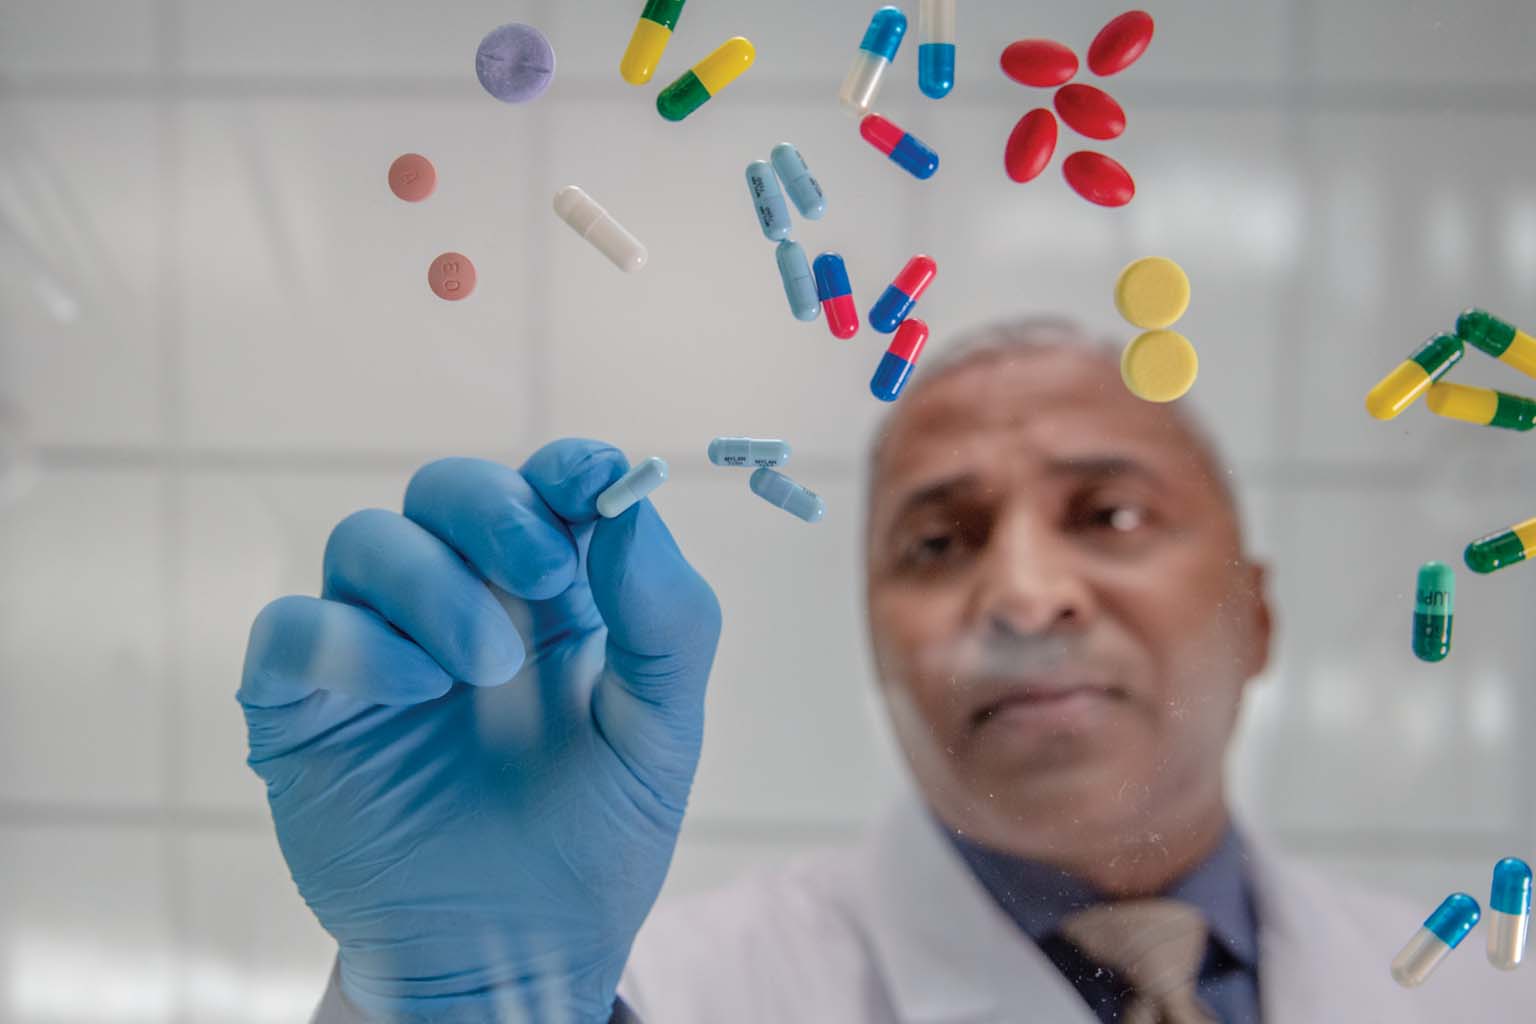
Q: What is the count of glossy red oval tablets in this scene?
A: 5